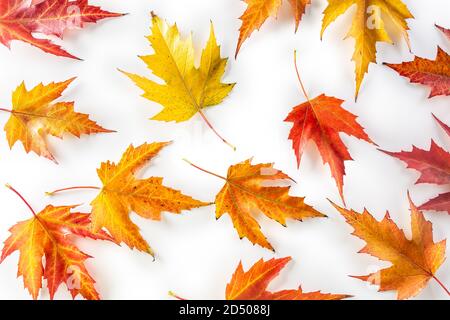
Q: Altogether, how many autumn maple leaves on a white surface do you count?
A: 13